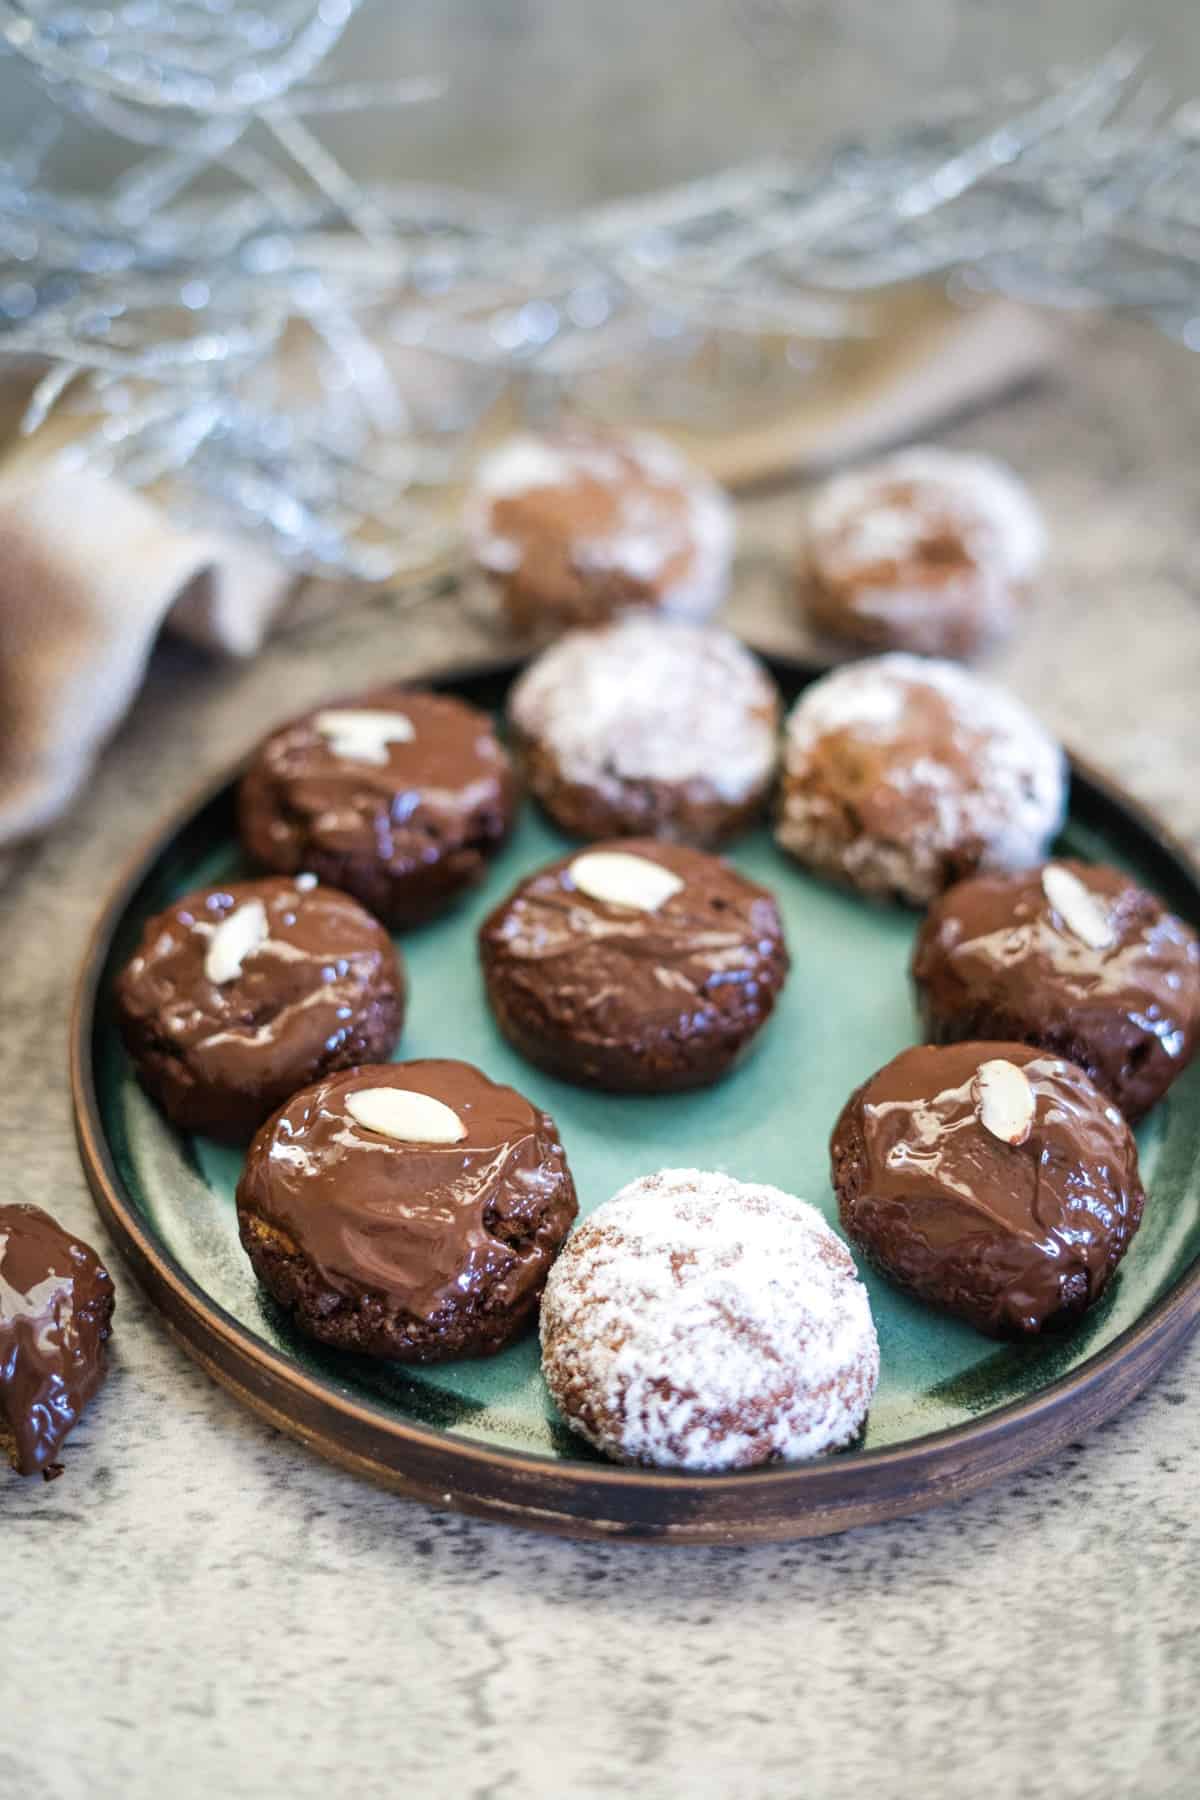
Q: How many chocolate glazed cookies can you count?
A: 7